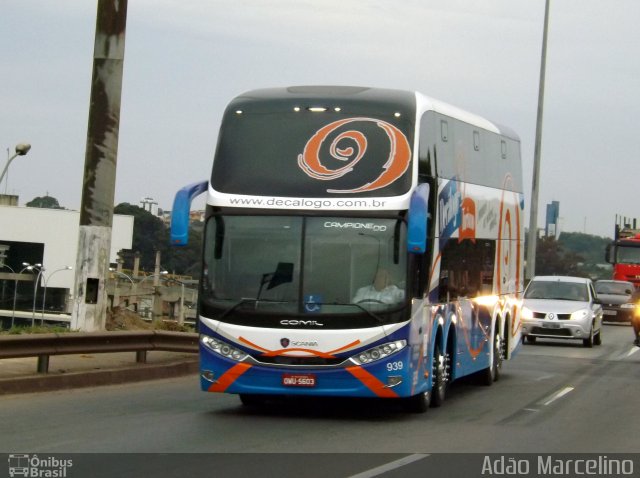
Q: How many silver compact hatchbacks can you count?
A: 1